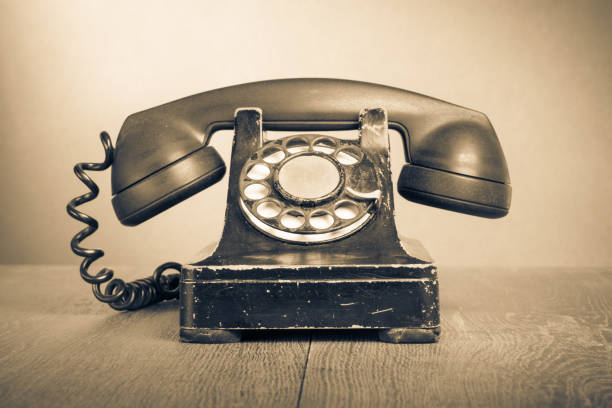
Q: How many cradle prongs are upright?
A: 2